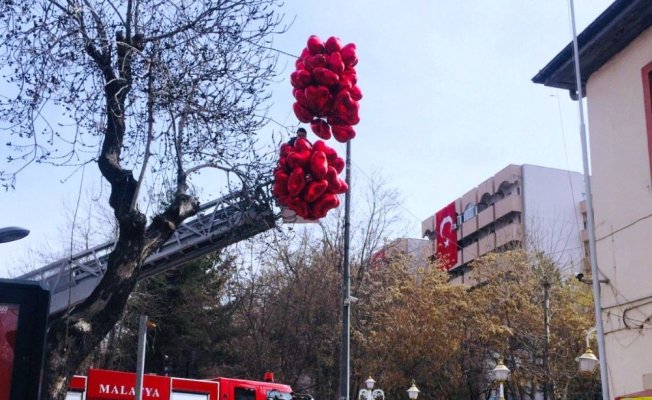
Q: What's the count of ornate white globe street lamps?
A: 4